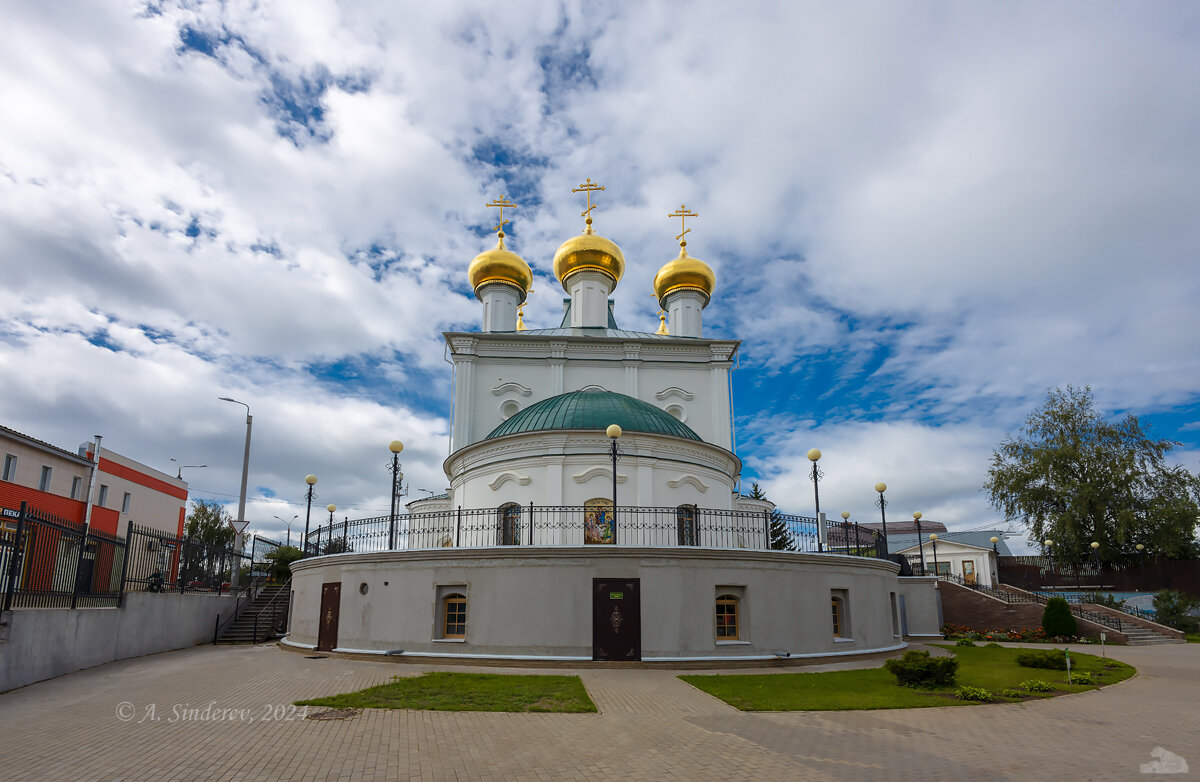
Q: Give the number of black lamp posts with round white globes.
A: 13